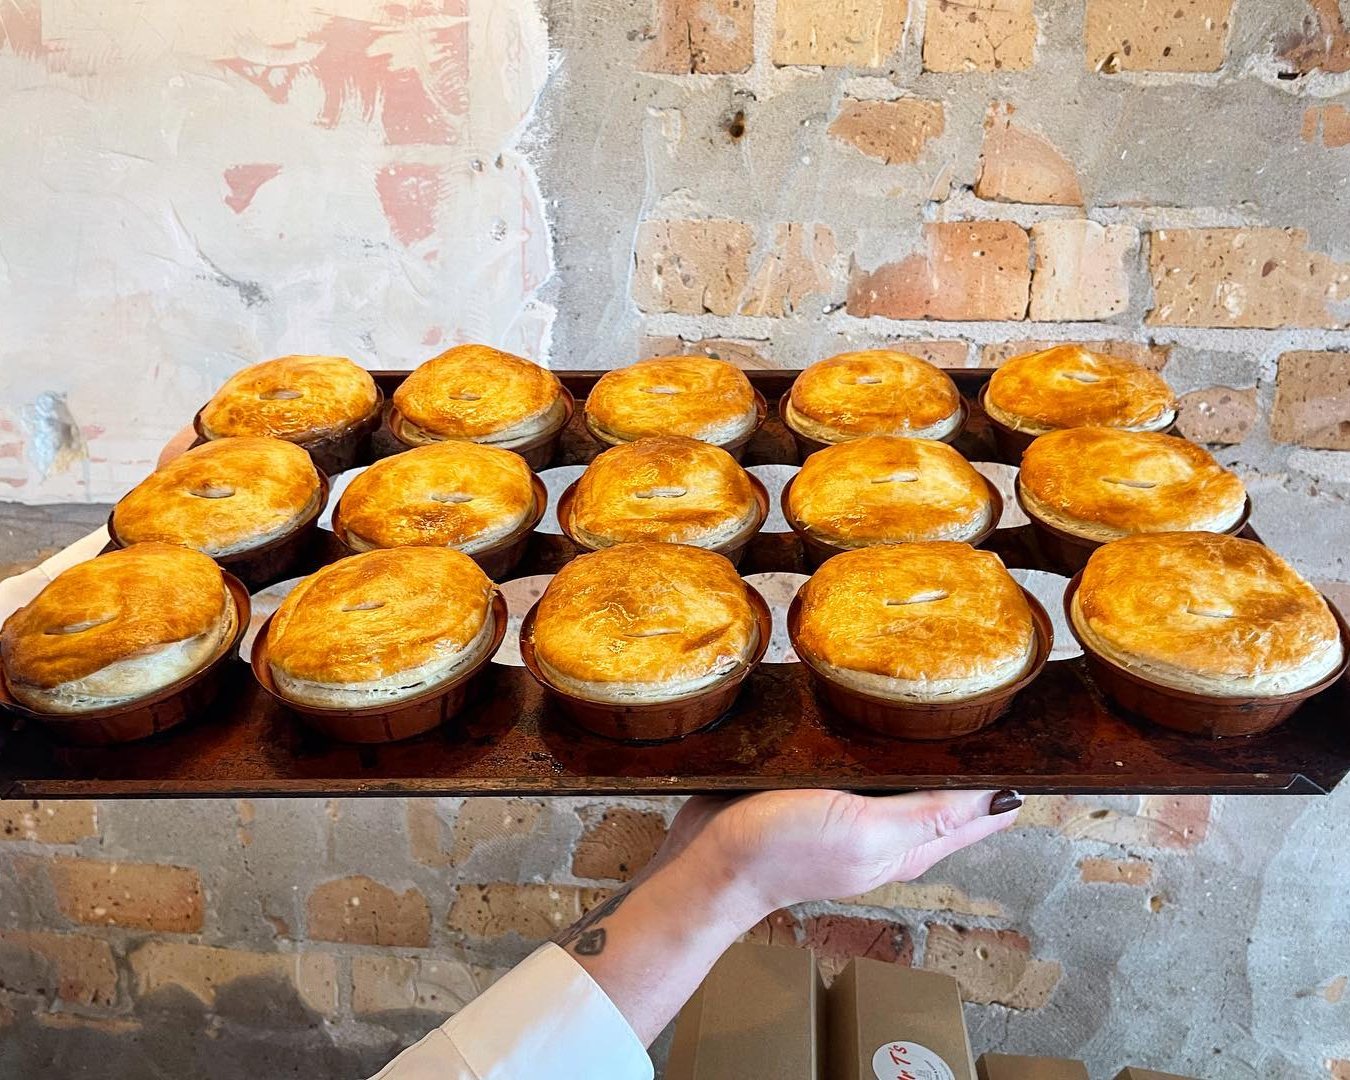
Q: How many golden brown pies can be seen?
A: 15